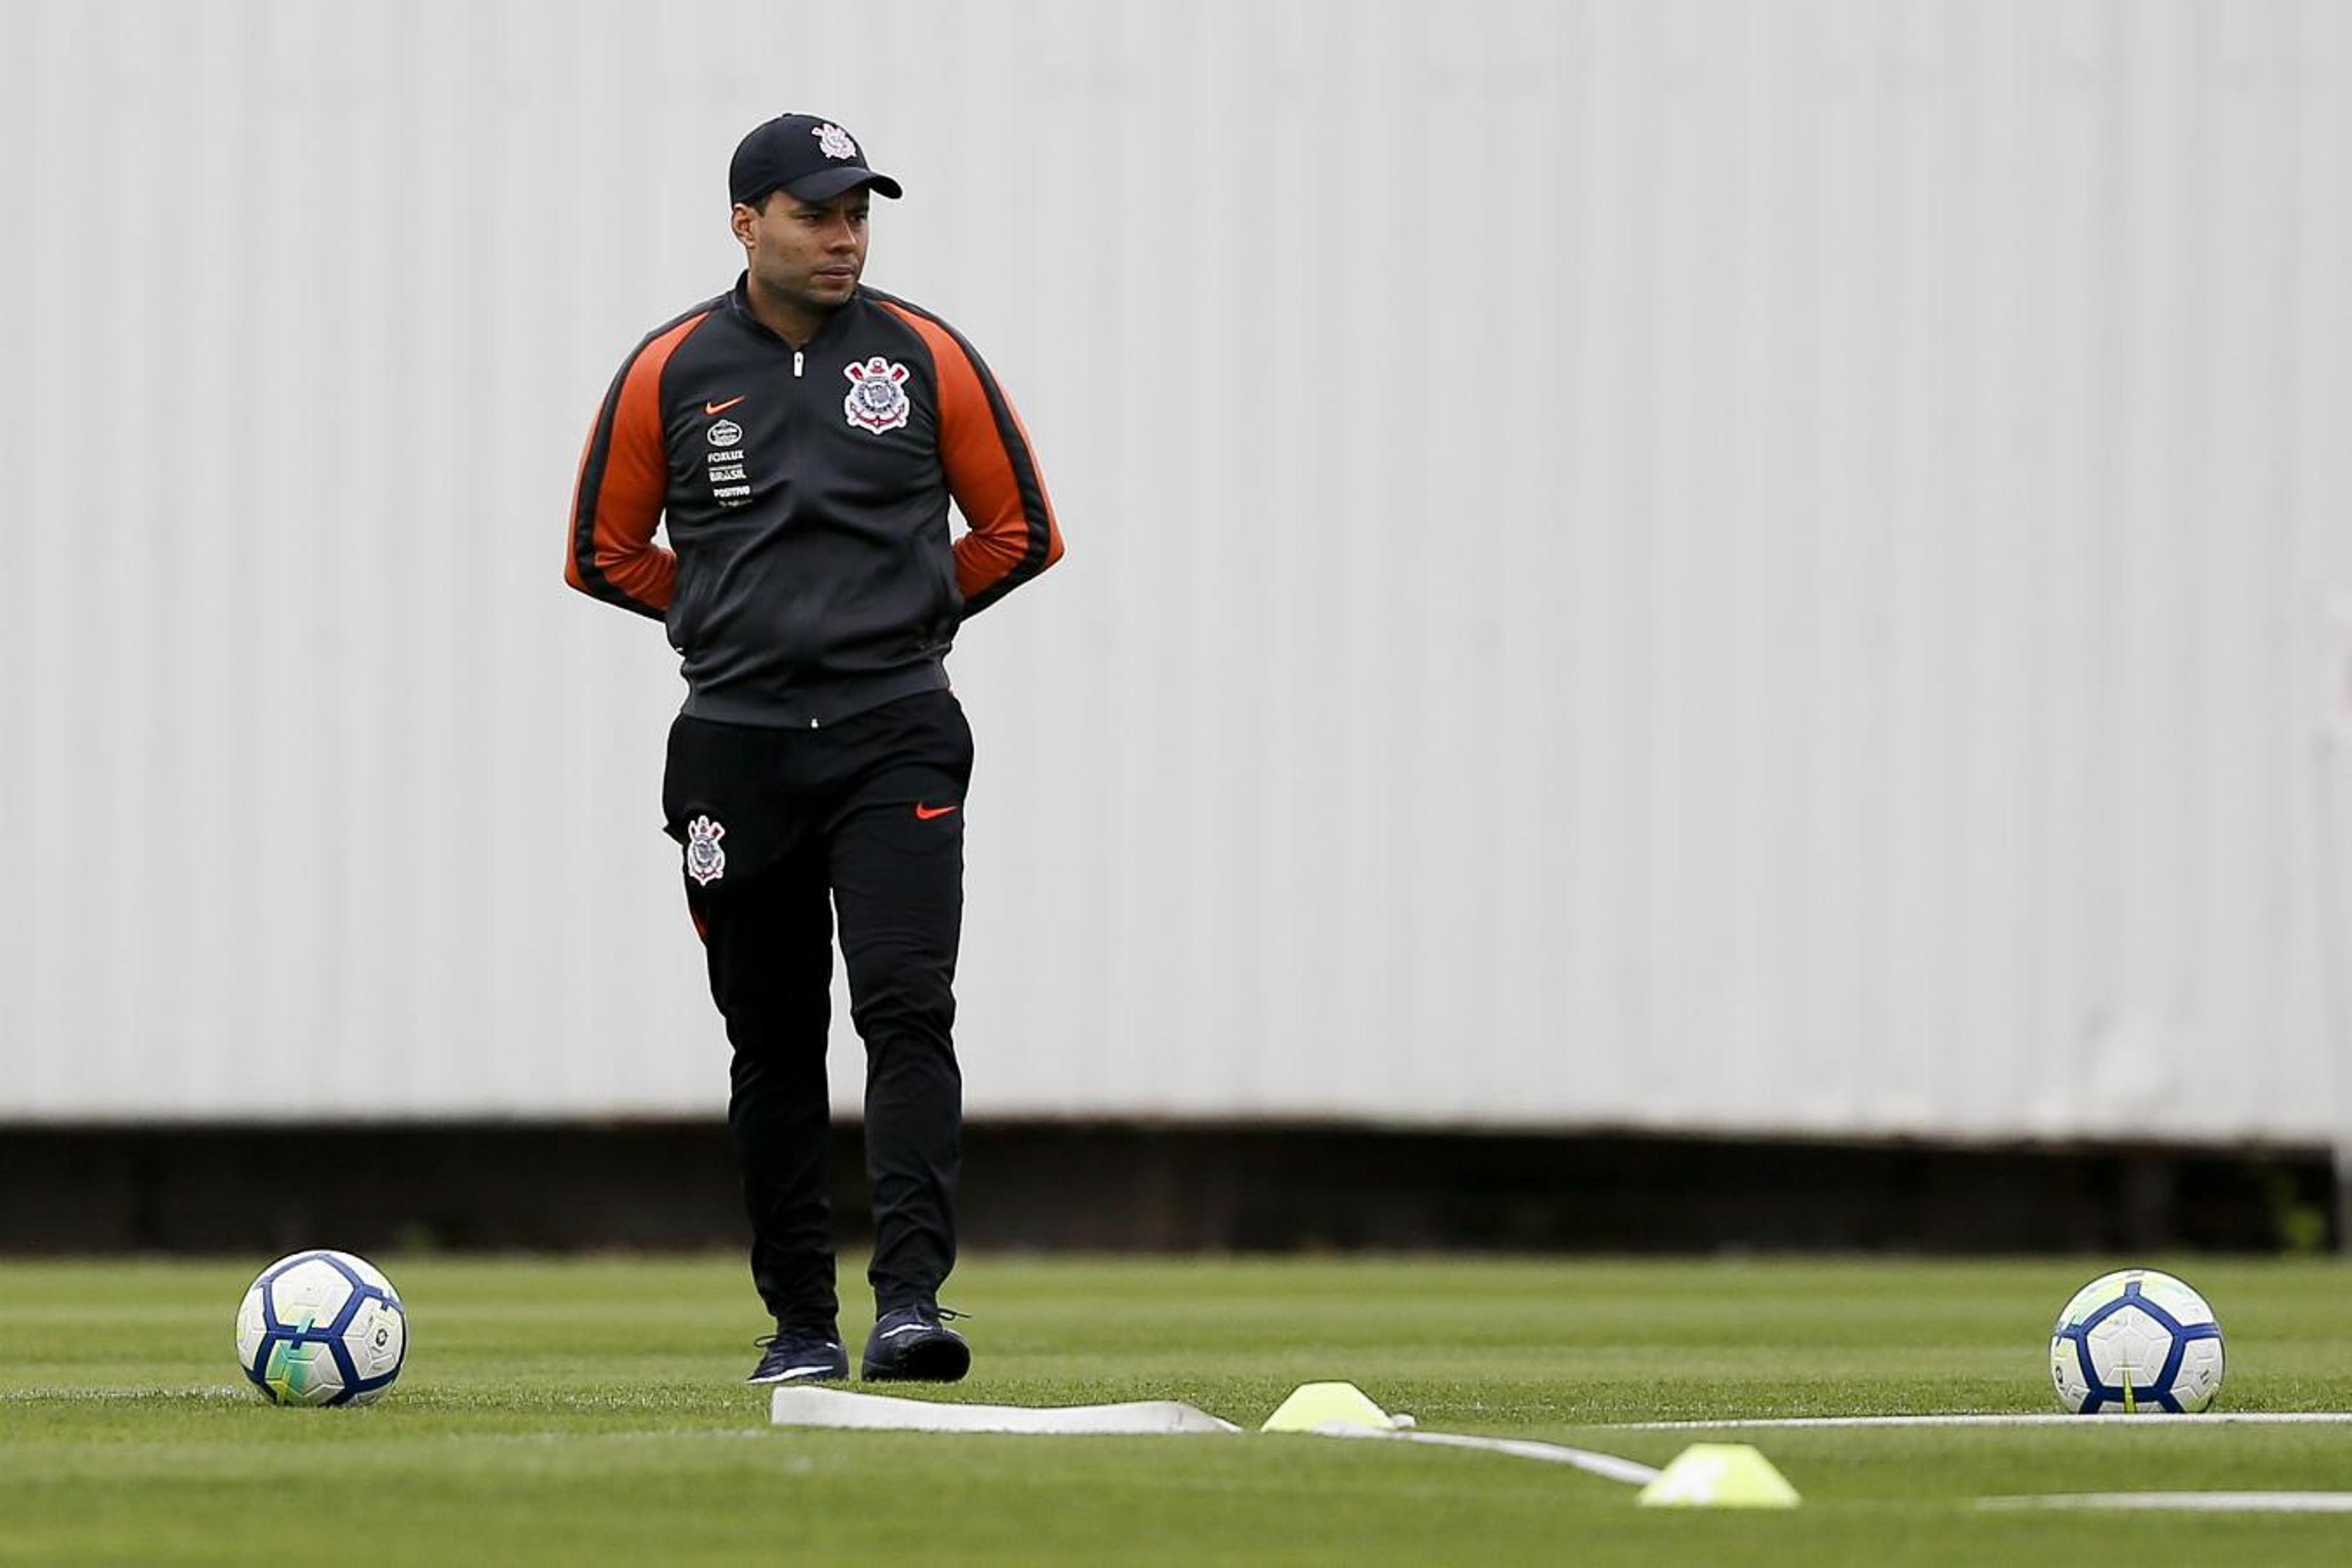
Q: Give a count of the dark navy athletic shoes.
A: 2